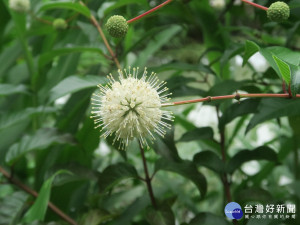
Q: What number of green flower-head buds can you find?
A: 3